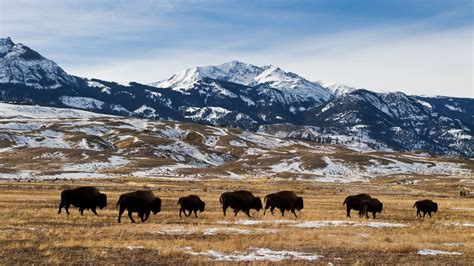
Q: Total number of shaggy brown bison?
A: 8